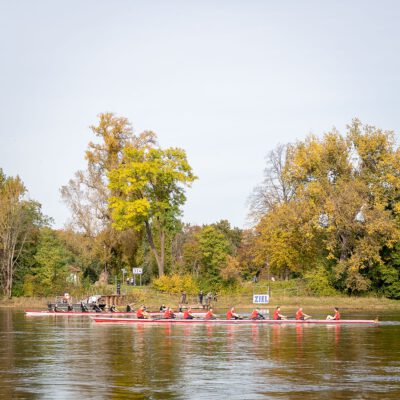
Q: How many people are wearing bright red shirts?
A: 9